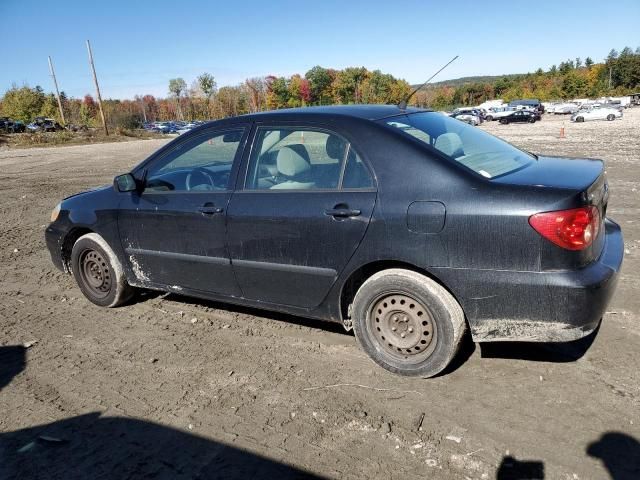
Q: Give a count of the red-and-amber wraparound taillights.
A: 1